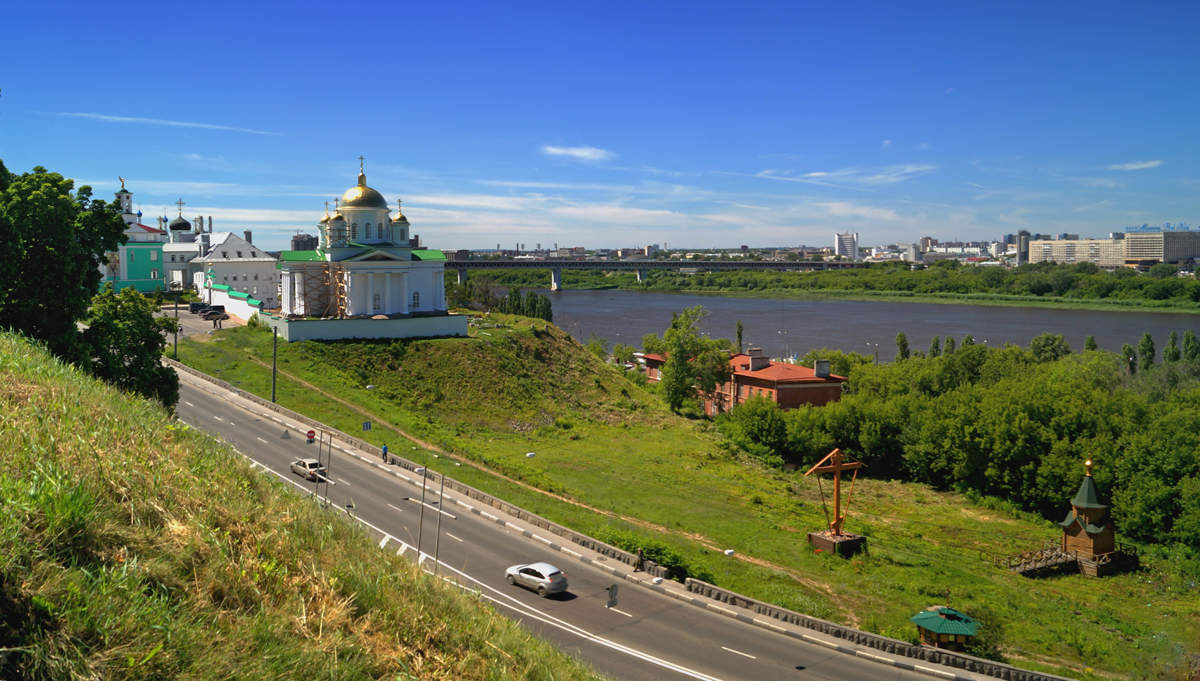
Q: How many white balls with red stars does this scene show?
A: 0